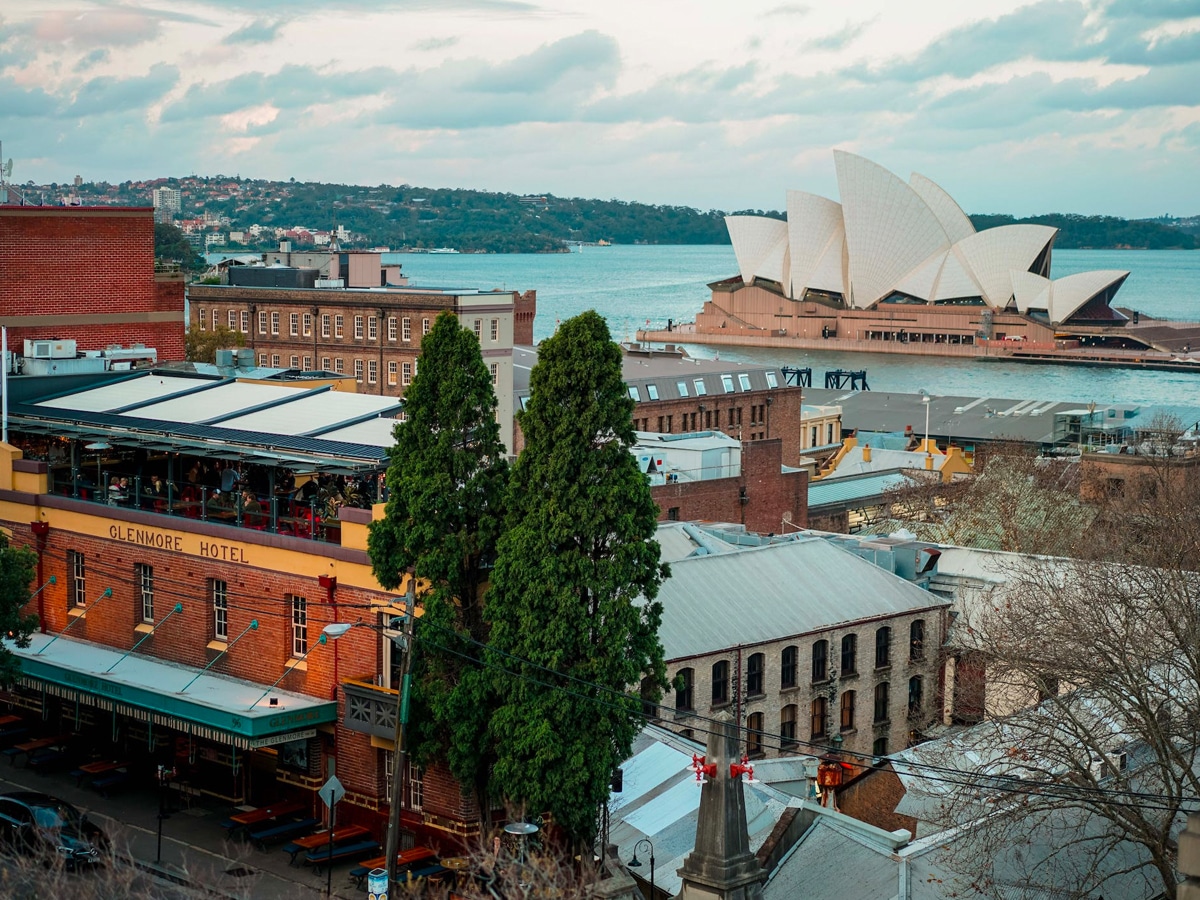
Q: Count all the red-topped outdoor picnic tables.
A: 6